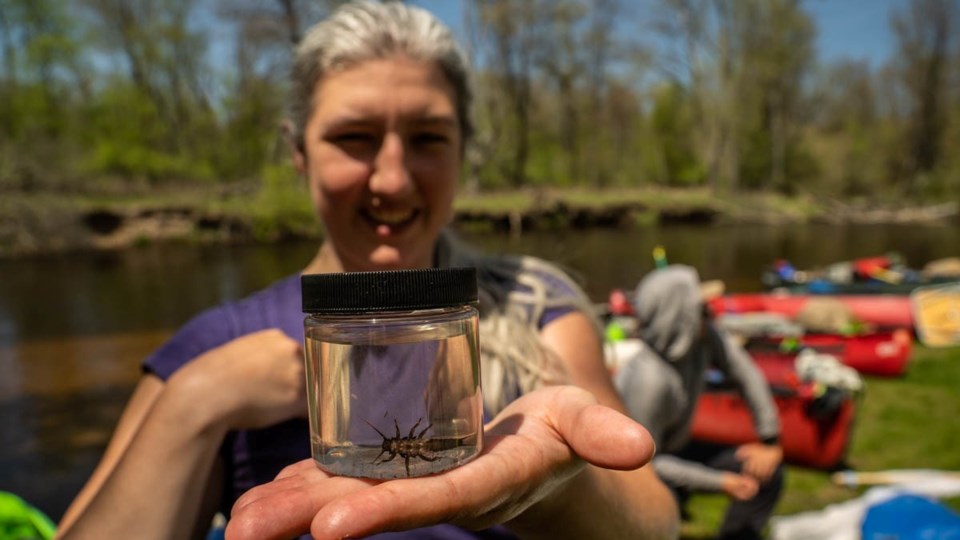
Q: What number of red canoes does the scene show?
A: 3